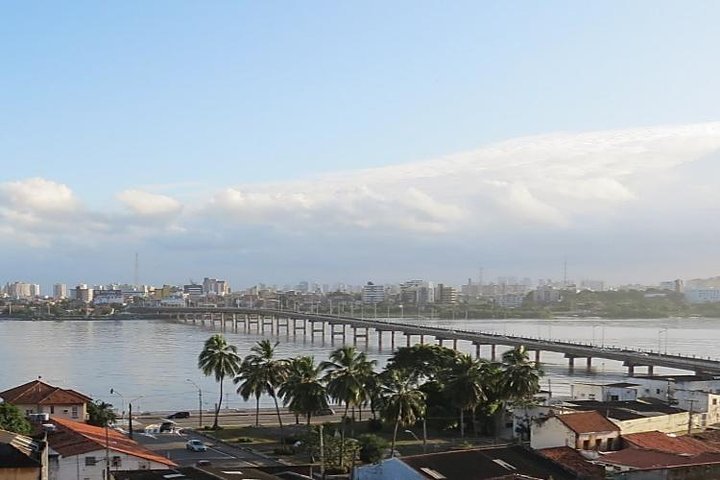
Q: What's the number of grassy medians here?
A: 1